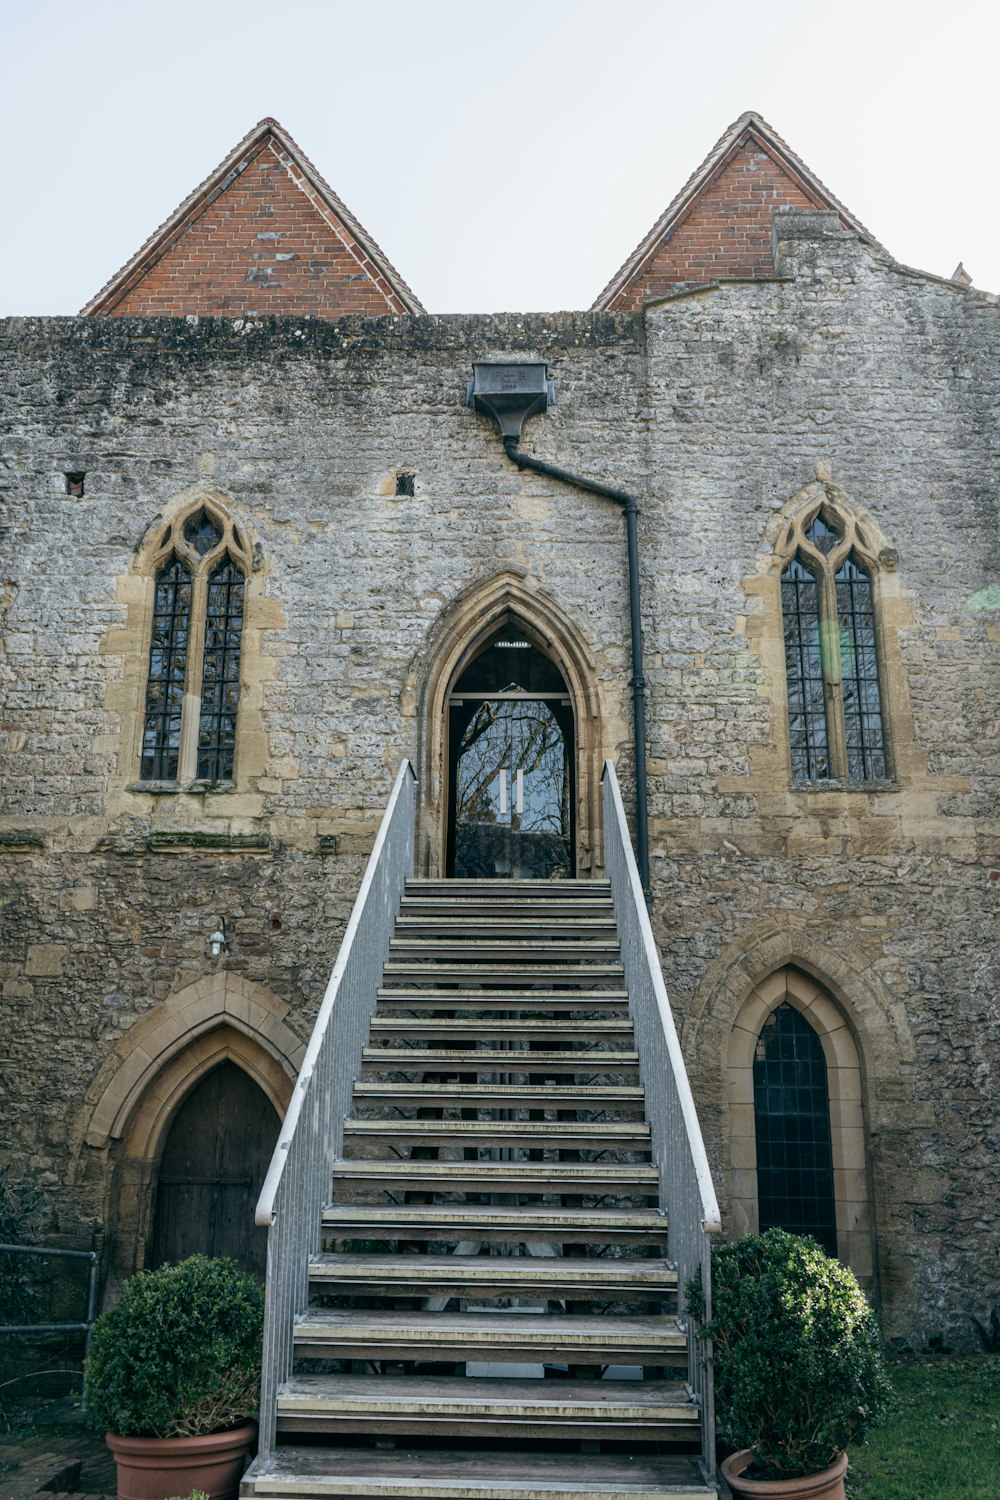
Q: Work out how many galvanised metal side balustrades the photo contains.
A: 2